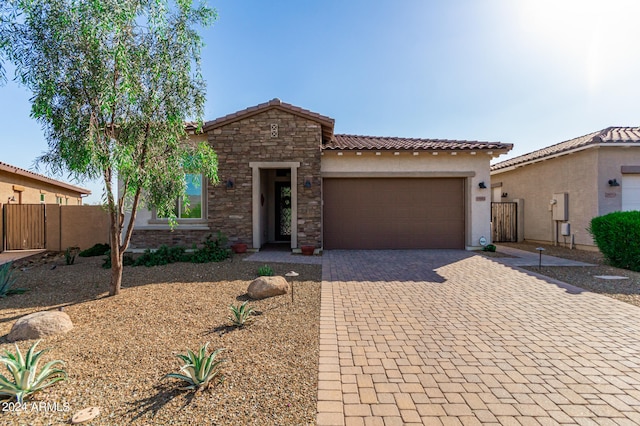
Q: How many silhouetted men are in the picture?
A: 0